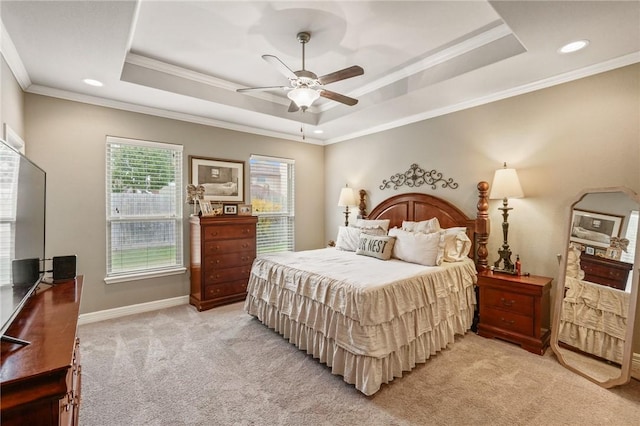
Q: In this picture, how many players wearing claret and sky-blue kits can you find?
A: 0